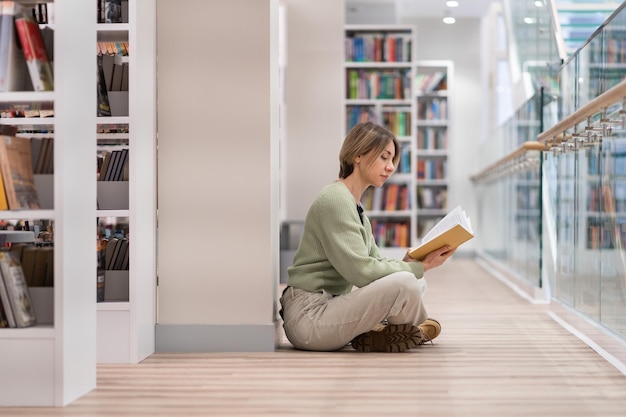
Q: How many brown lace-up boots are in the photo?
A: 2